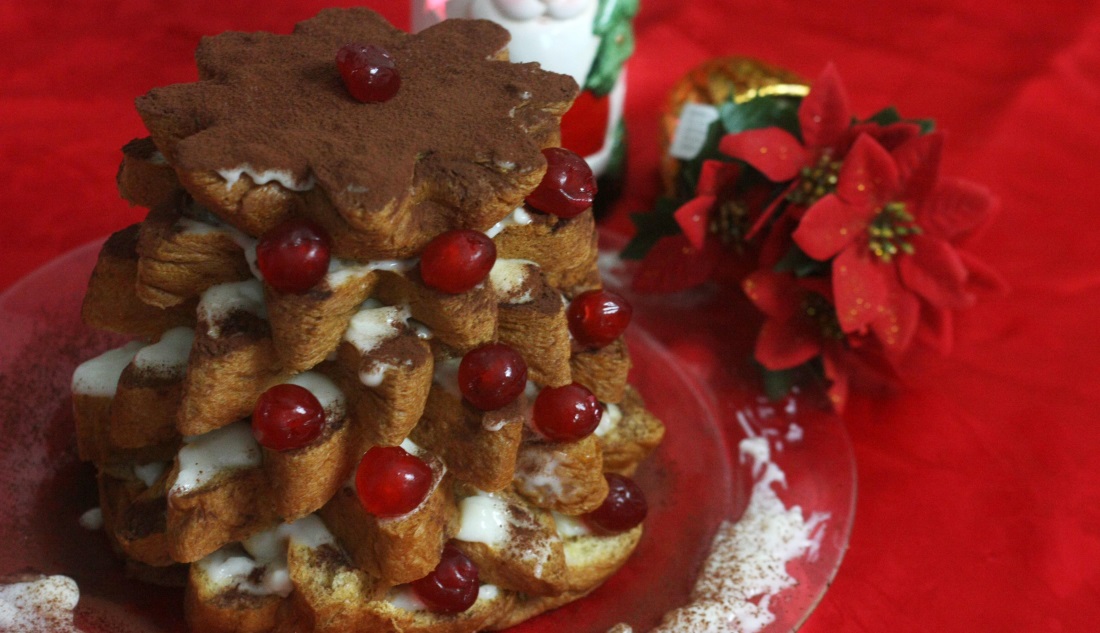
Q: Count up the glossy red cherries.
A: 11